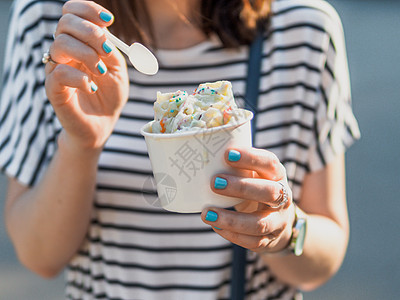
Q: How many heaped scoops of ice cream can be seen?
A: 2